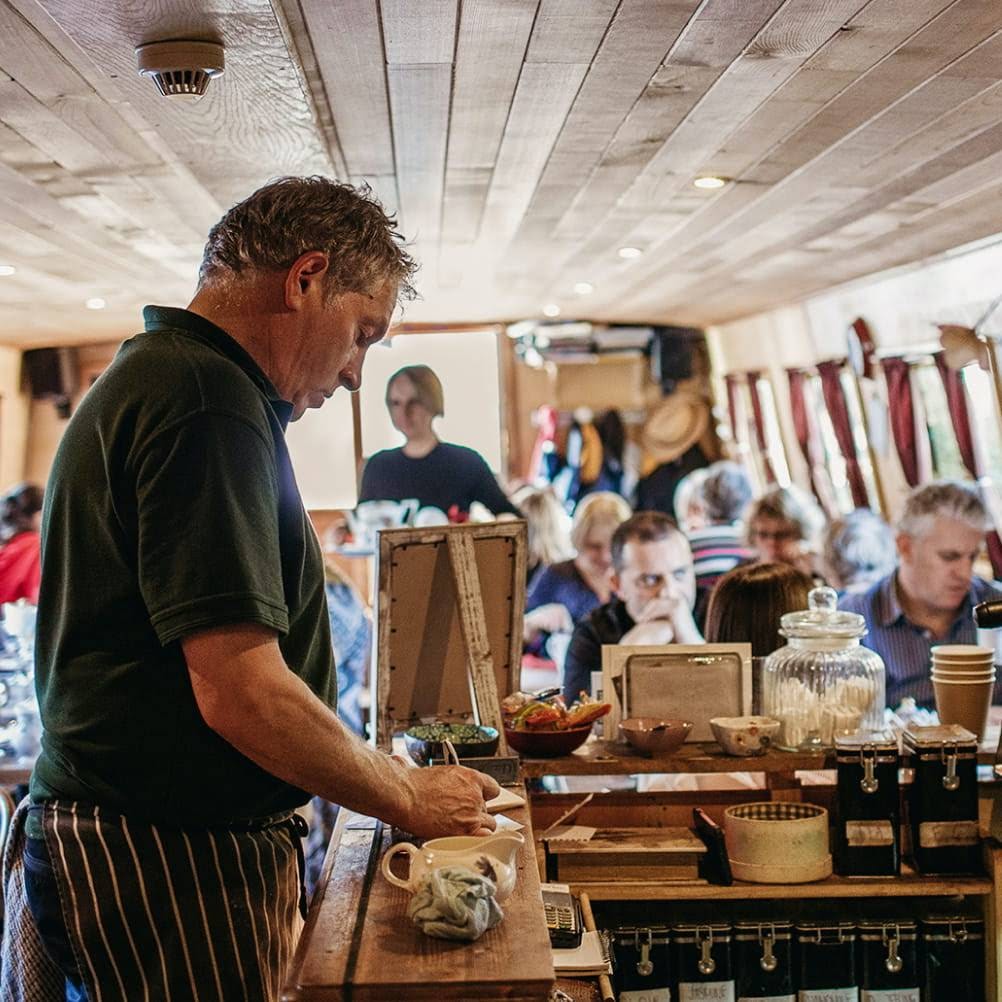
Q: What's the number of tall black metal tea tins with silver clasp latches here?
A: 8